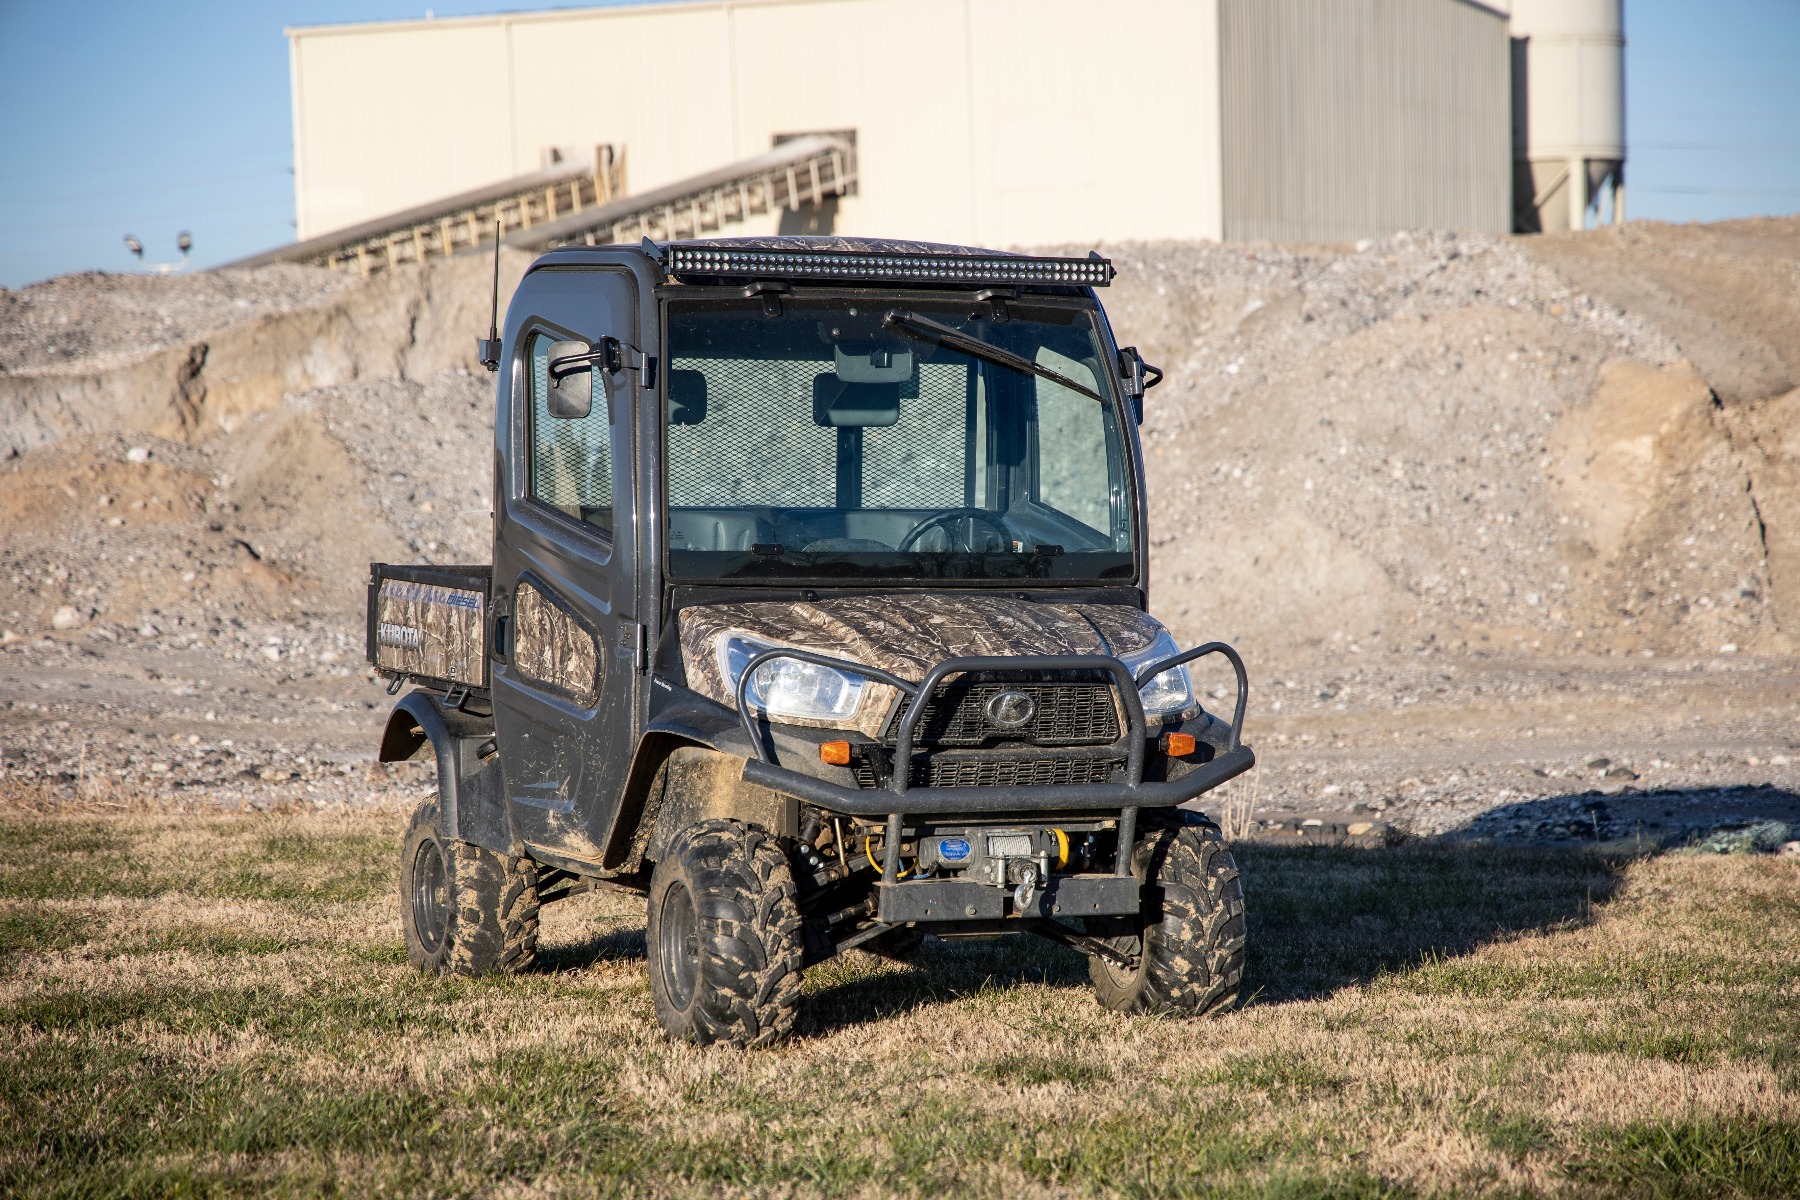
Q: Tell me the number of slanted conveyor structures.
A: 2